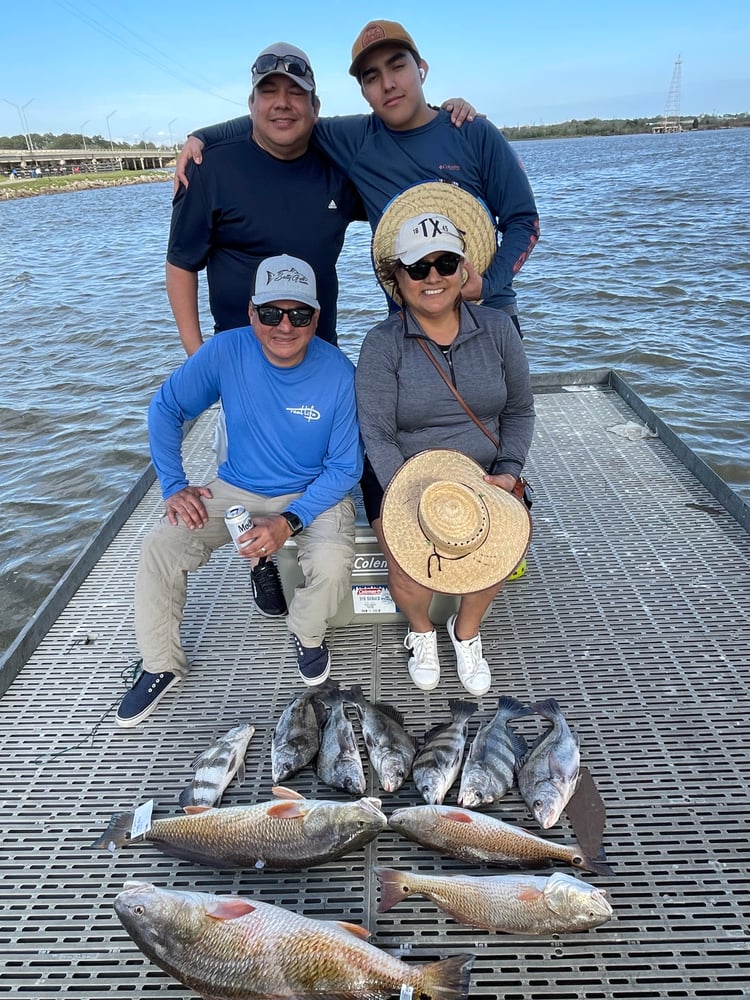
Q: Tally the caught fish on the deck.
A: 12